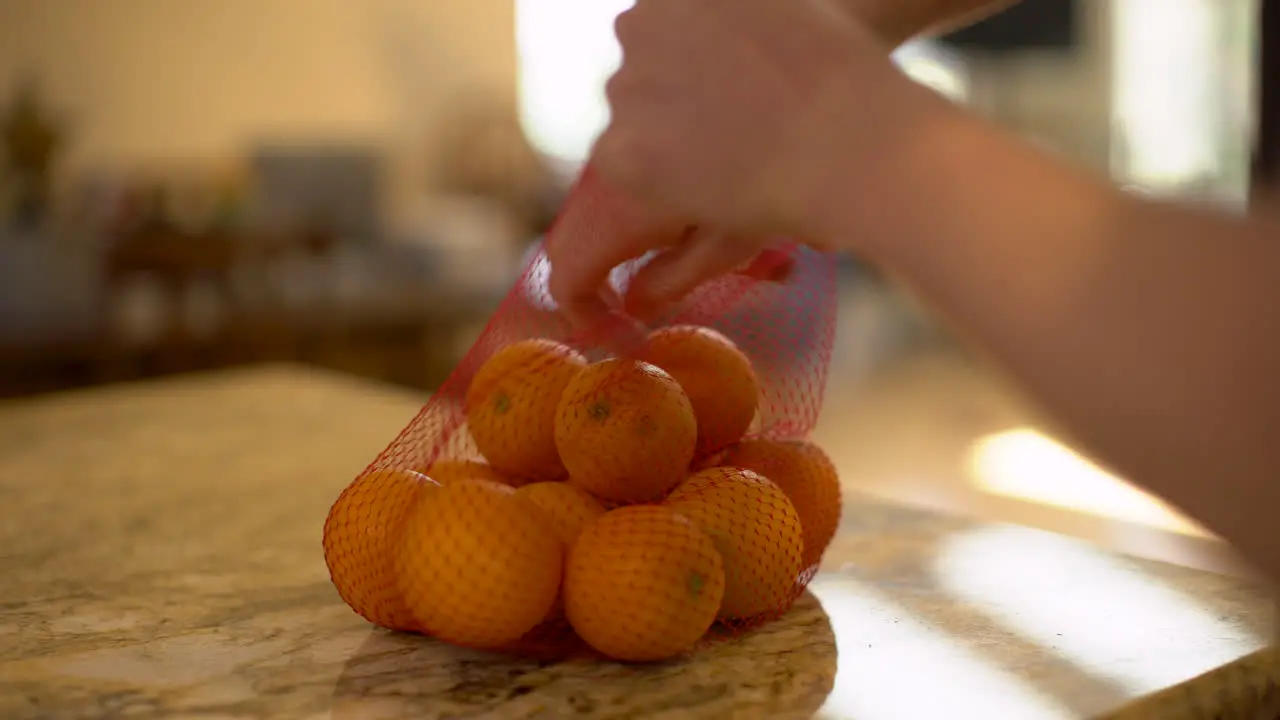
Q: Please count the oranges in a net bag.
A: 10